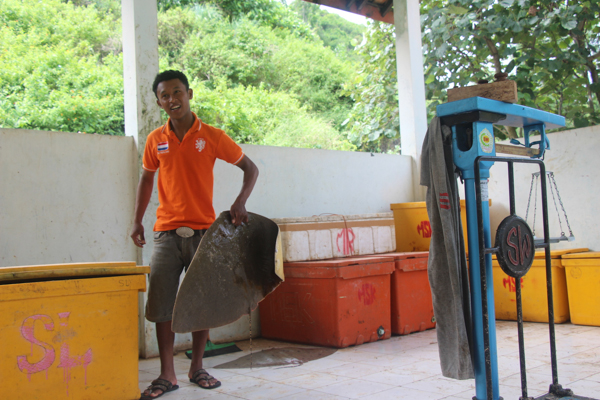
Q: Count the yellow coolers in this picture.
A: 4